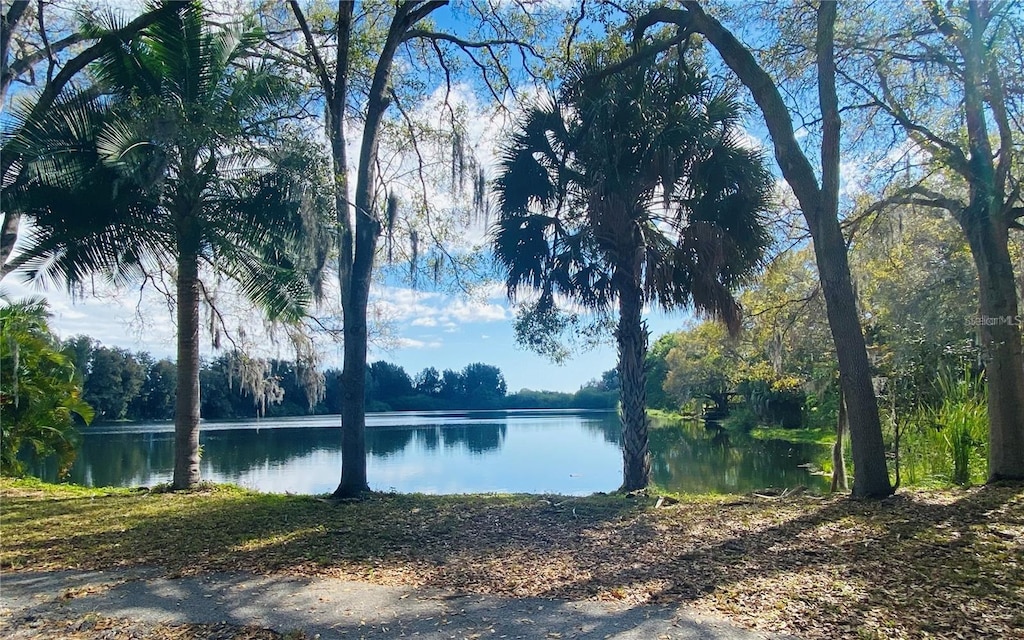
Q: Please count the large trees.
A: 5